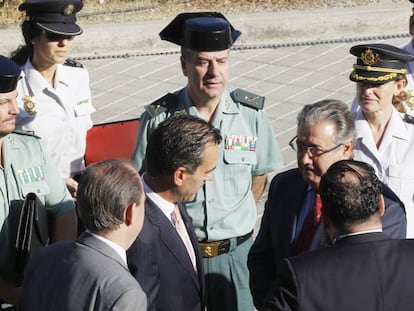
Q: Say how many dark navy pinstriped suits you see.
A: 1